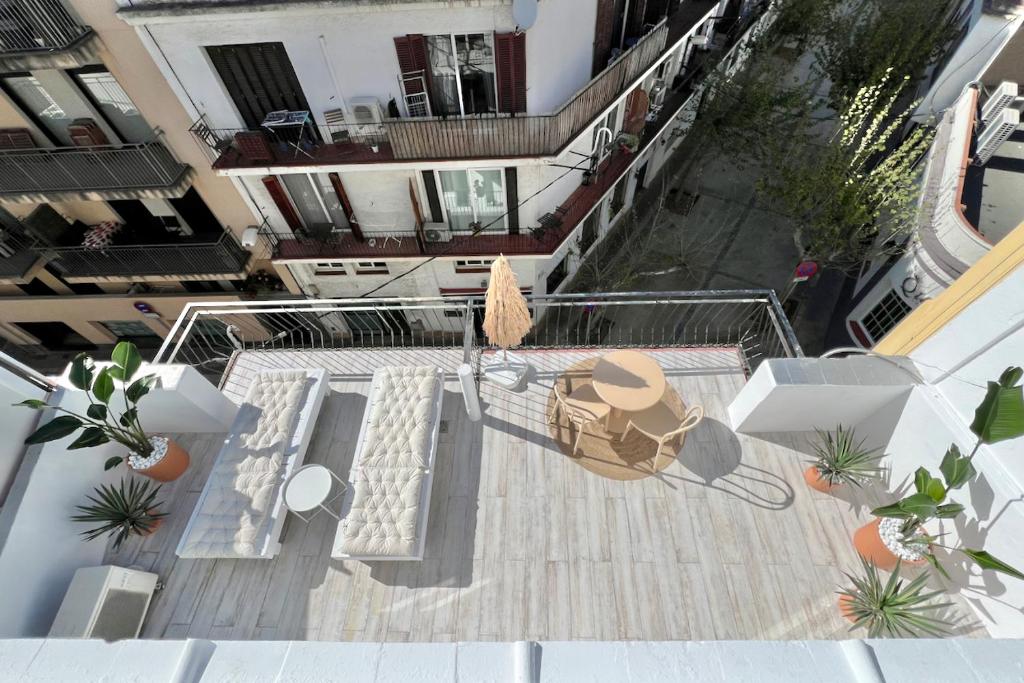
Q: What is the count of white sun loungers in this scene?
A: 2